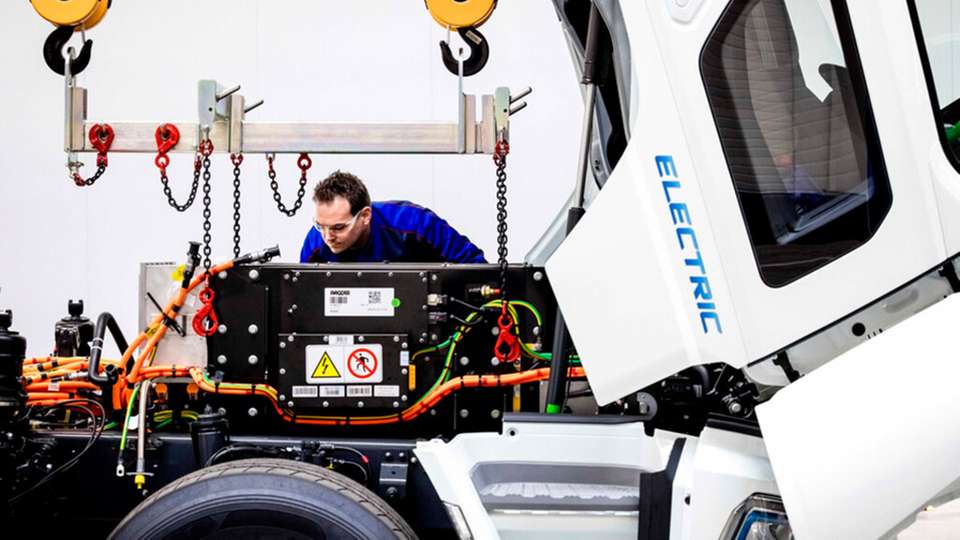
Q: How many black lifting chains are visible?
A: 6